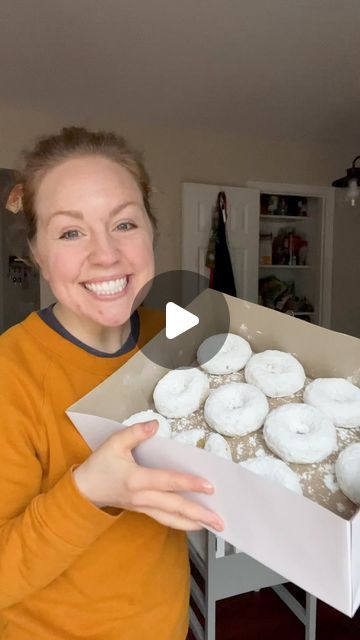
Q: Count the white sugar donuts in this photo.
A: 10